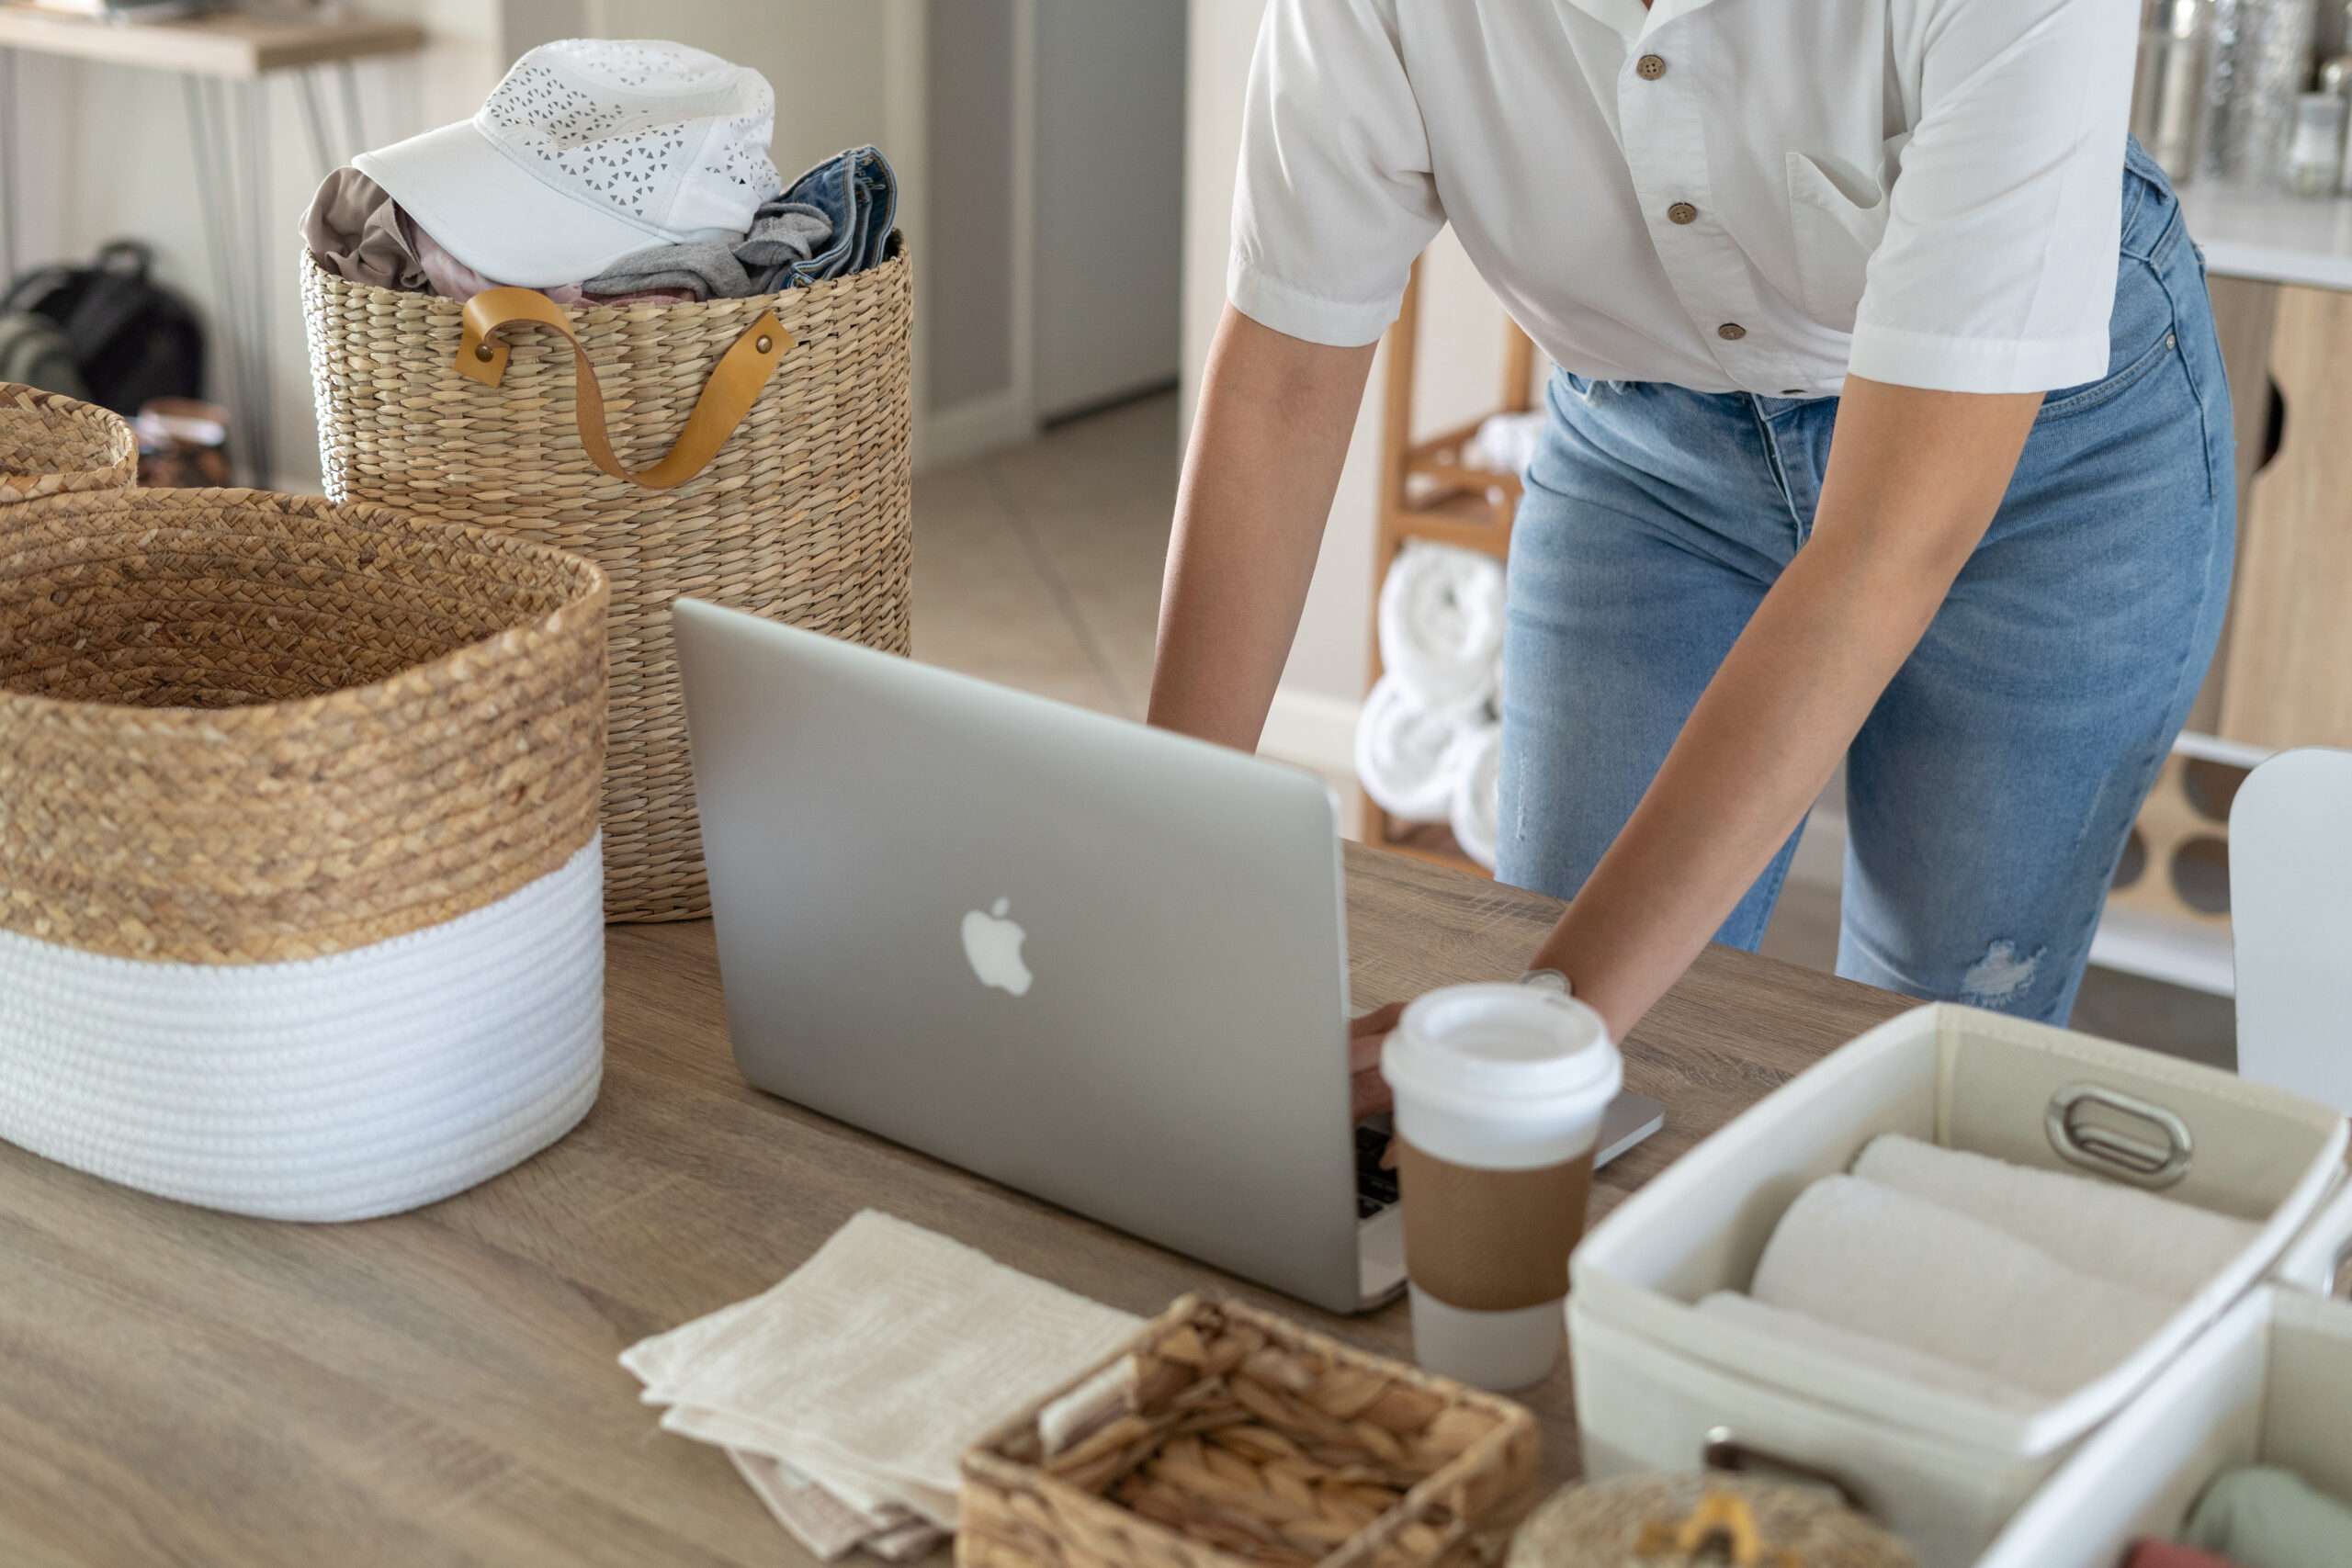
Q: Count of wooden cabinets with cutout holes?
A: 1